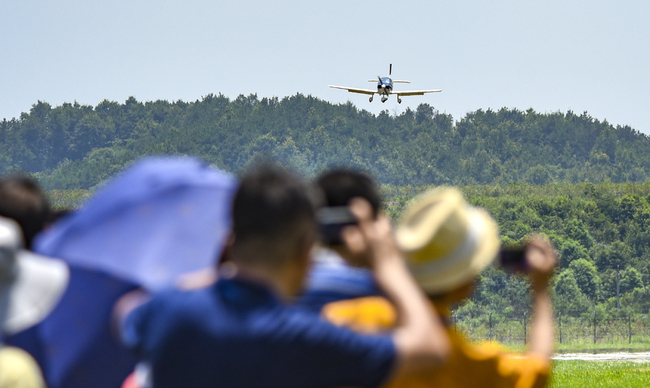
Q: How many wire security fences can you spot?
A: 1